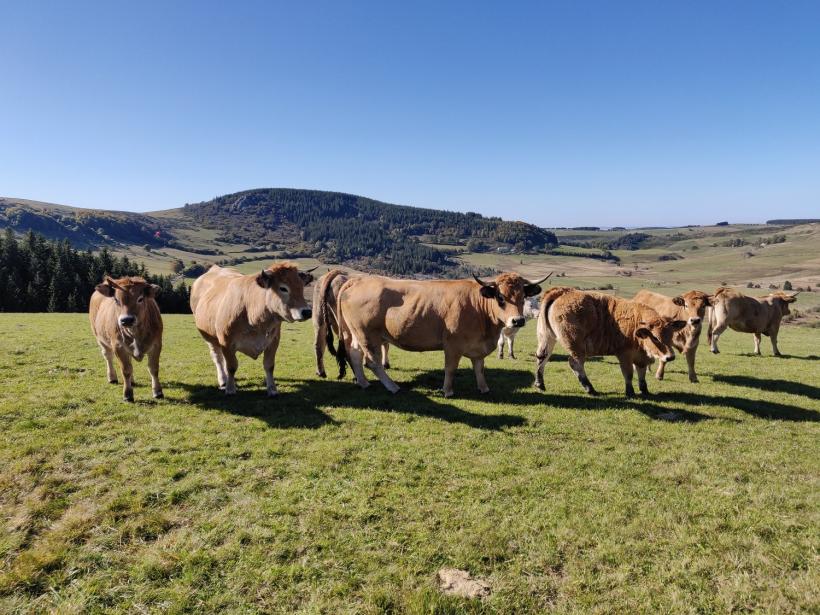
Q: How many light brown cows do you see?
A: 7